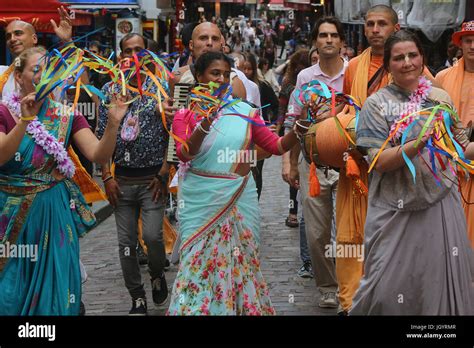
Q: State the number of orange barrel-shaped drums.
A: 1